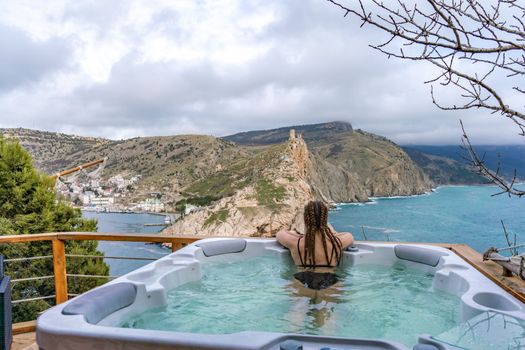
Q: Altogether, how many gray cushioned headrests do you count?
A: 3